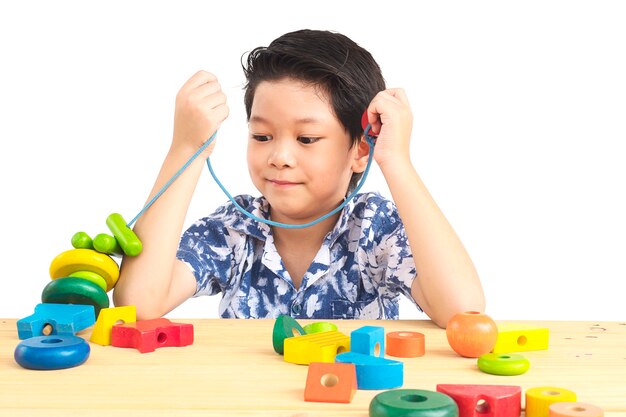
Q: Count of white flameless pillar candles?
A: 0